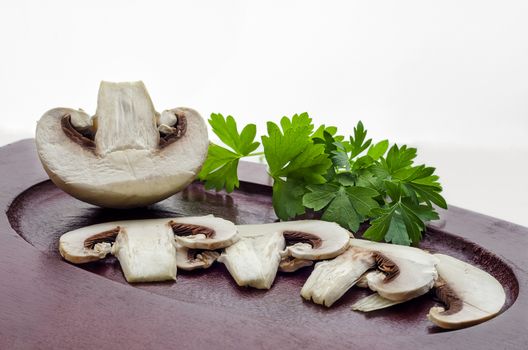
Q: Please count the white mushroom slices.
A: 4